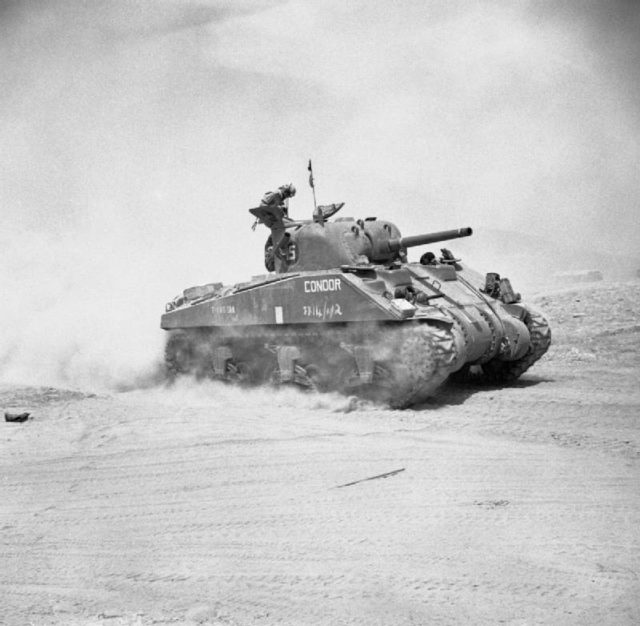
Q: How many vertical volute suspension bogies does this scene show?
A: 3